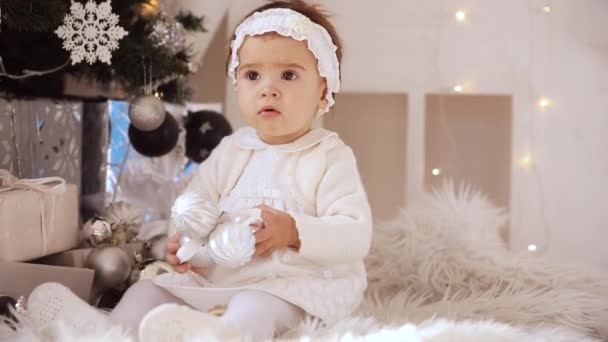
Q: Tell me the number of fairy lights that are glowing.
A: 7